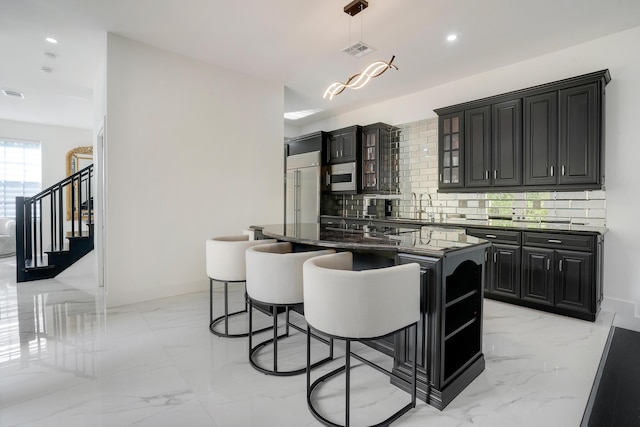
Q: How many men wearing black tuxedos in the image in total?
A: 0